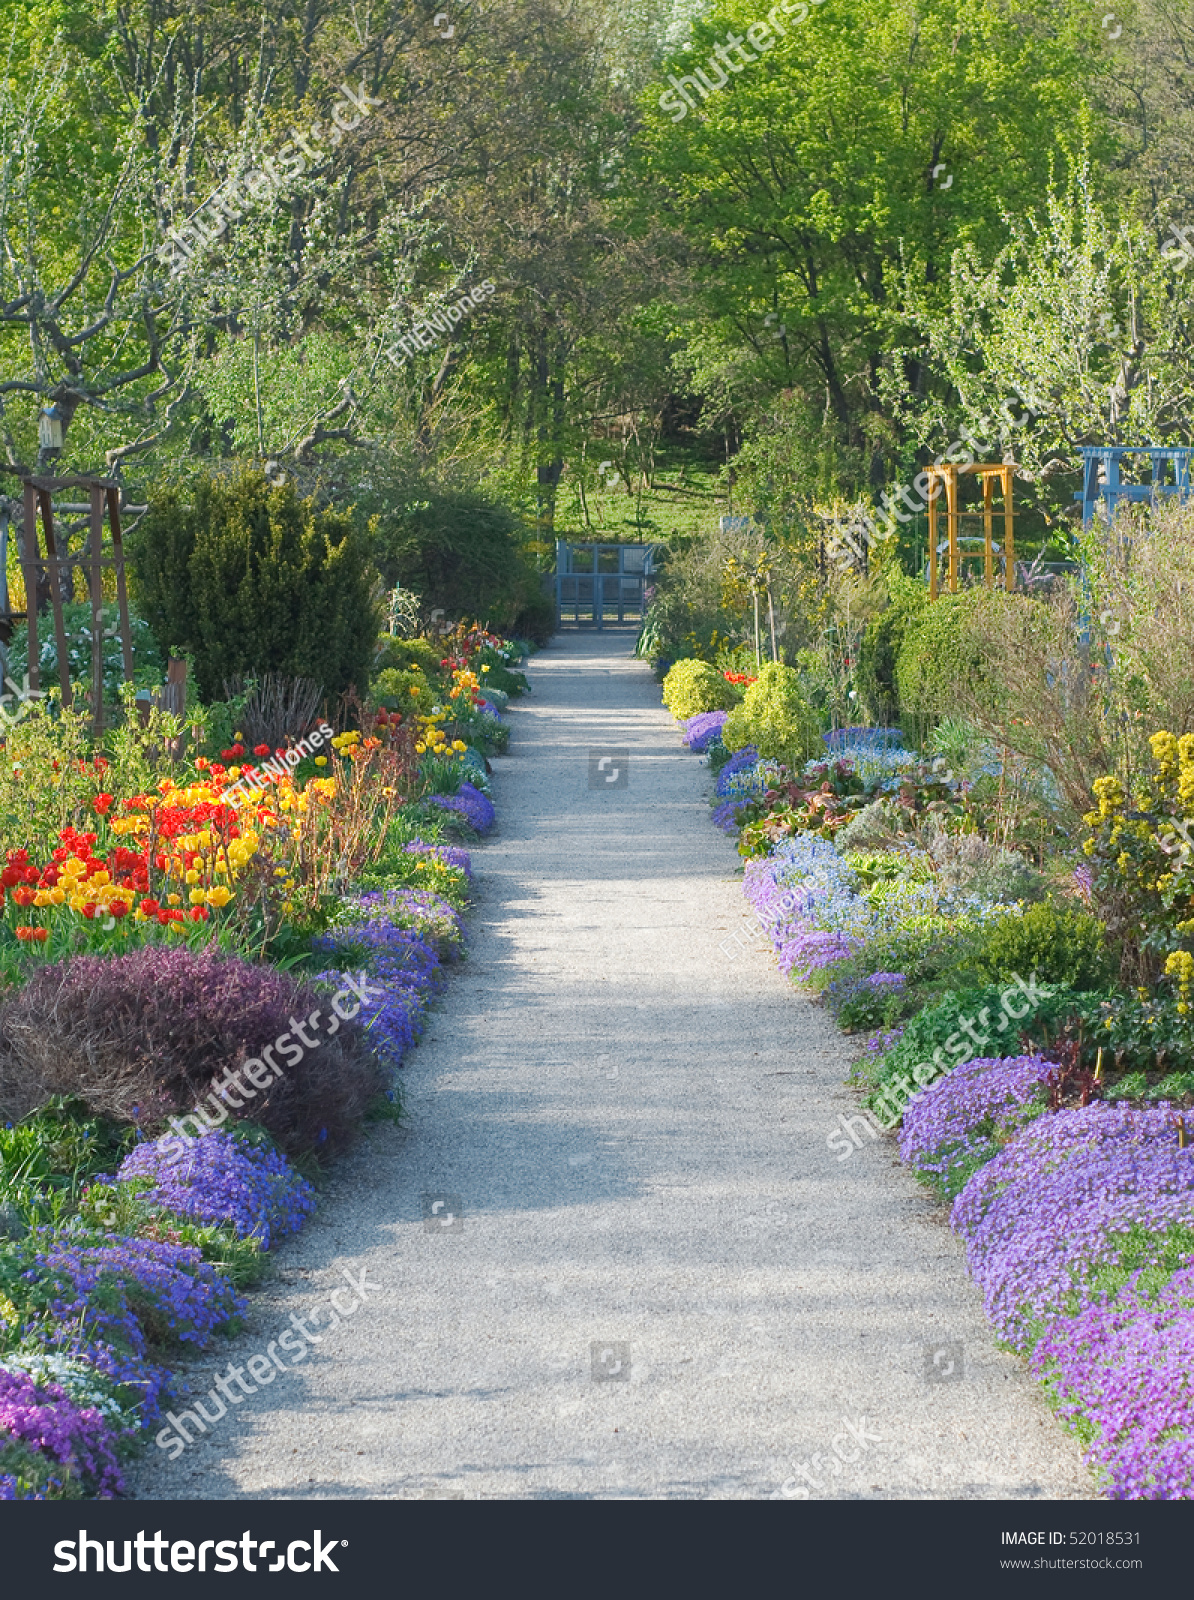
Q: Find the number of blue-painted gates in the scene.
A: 1